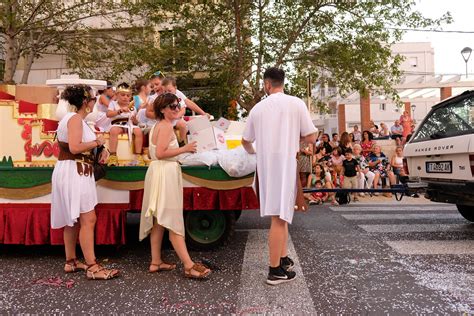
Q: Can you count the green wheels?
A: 1